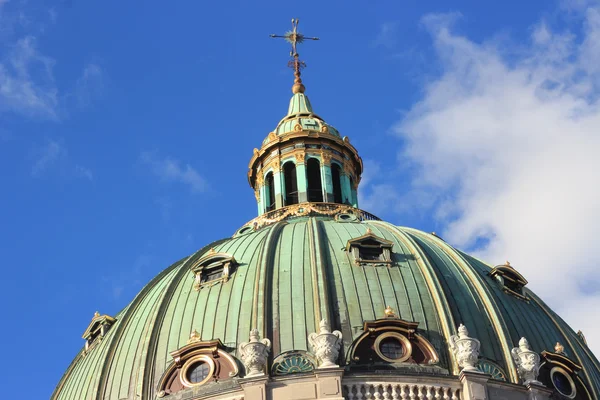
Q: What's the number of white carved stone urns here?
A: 4